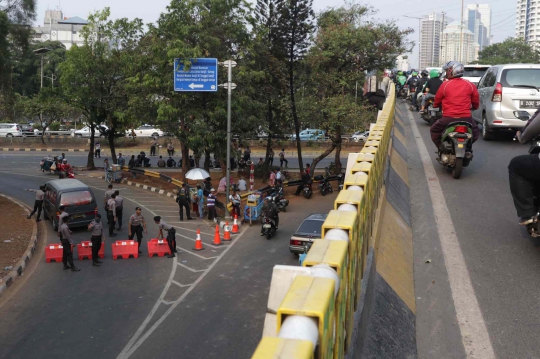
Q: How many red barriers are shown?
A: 4